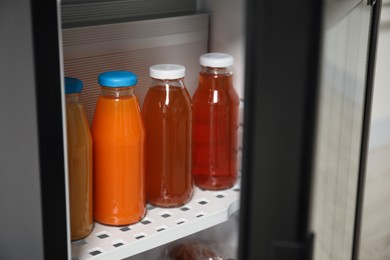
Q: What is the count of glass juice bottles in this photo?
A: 4